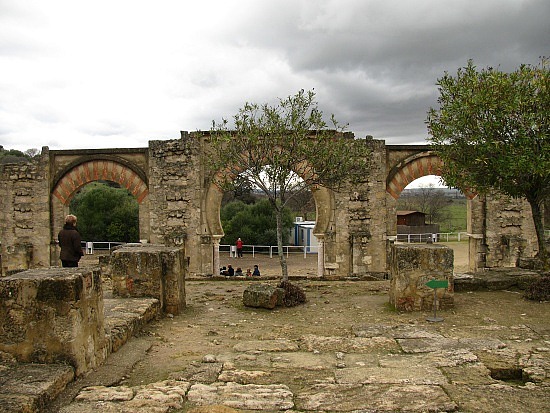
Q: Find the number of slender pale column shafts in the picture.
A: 2